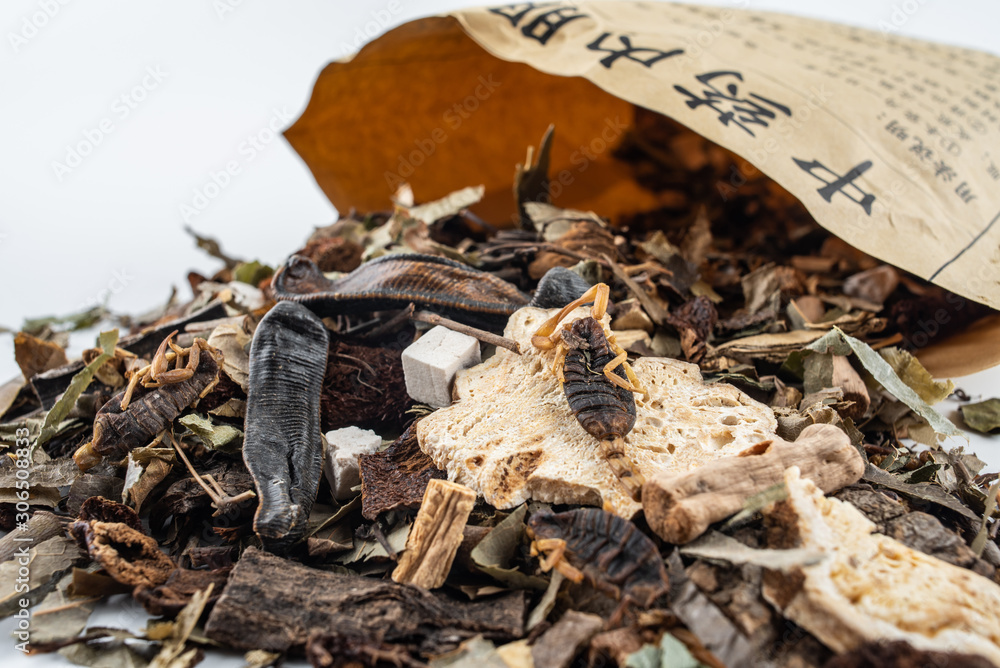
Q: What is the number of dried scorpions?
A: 3